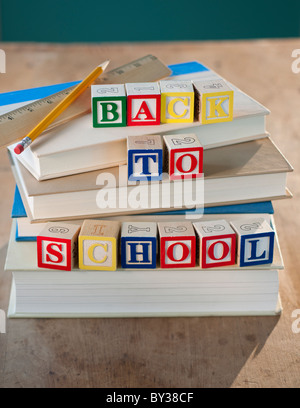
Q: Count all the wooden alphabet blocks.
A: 12